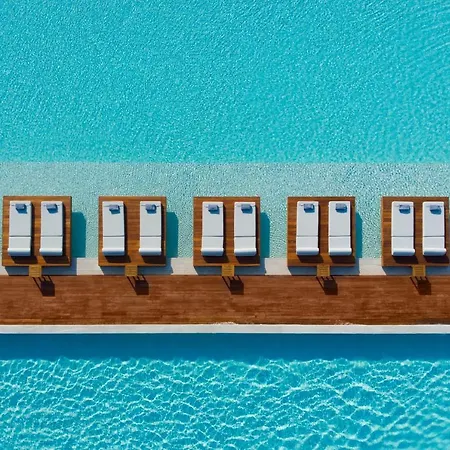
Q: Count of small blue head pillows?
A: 10